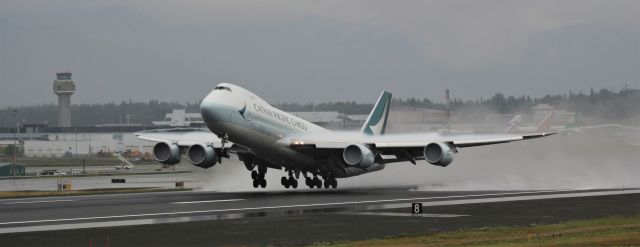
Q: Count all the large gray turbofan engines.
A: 4